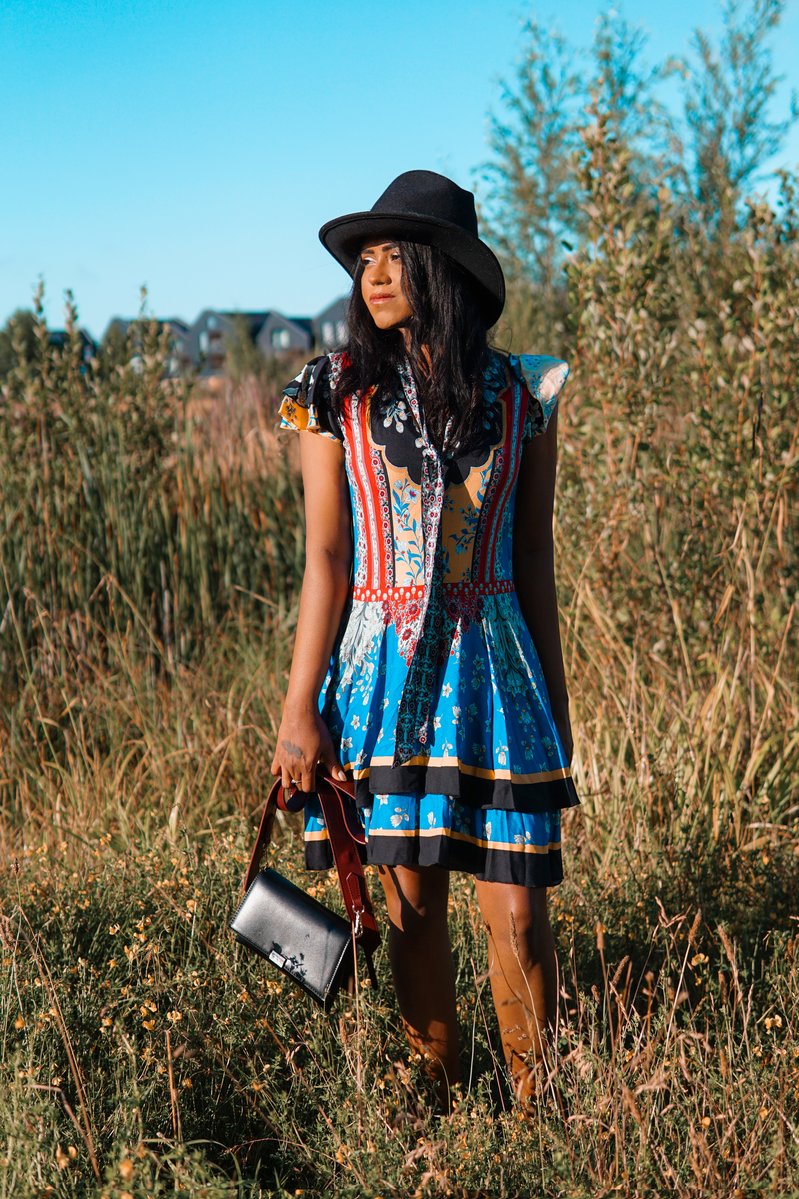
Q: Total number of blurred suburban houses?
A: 5